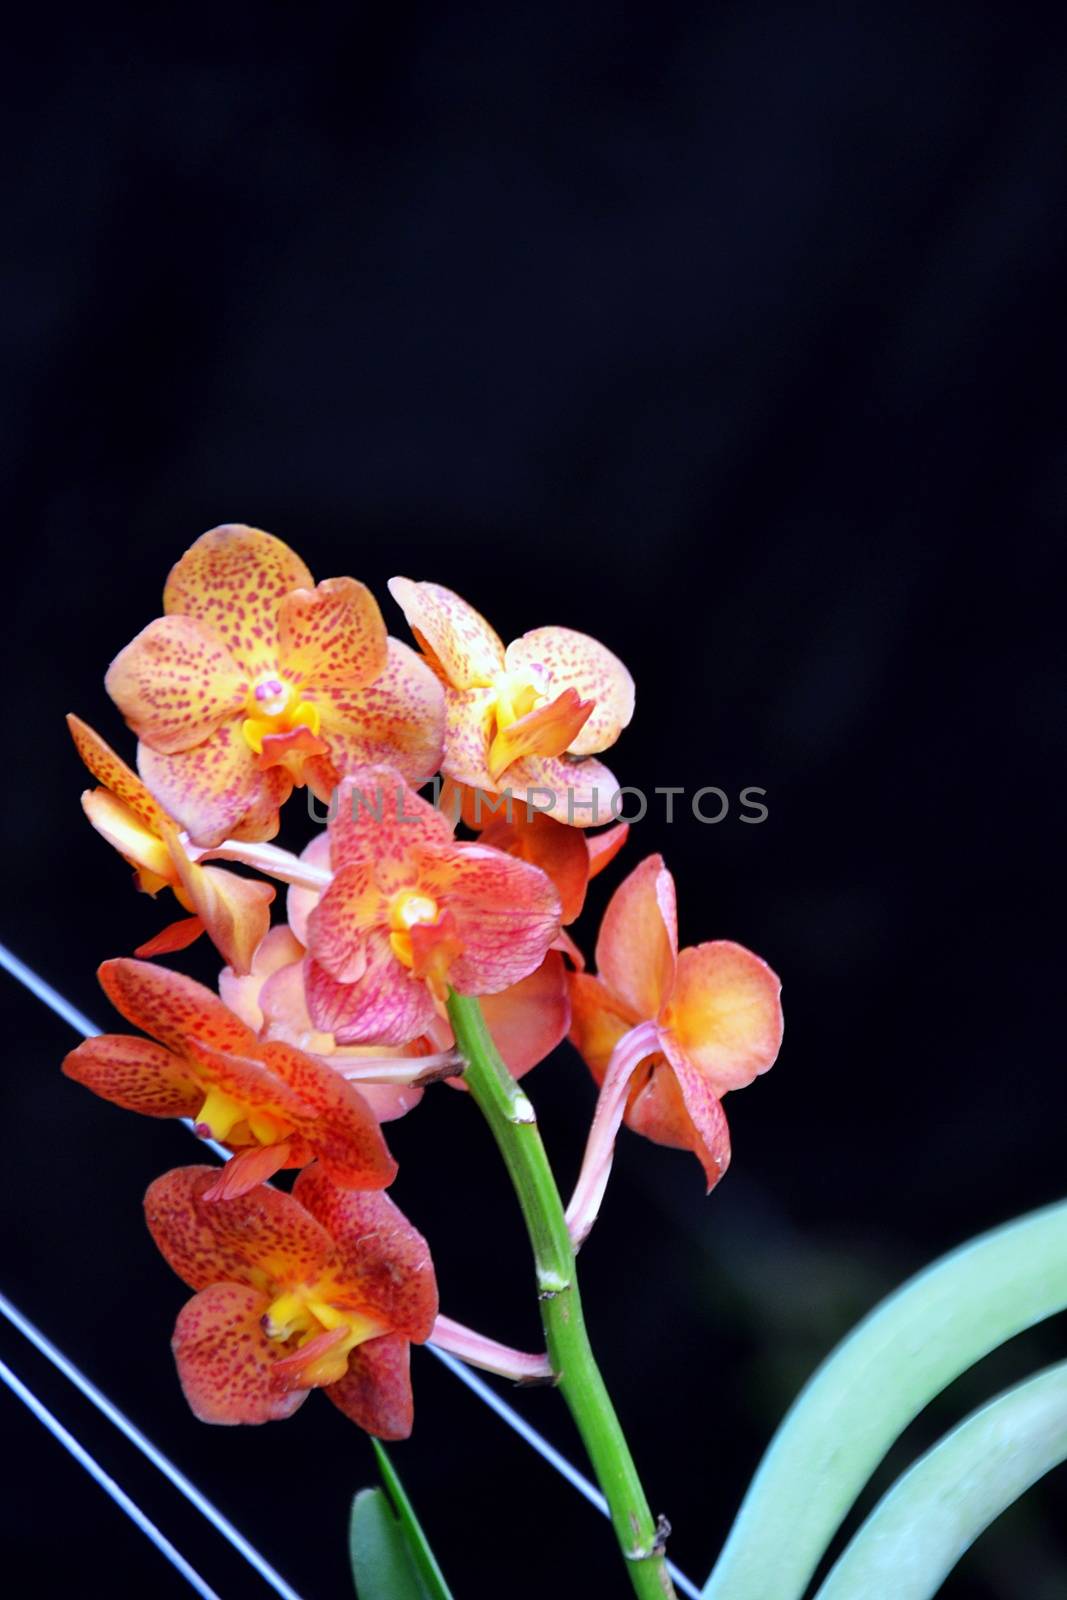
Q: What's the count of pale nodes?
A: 3